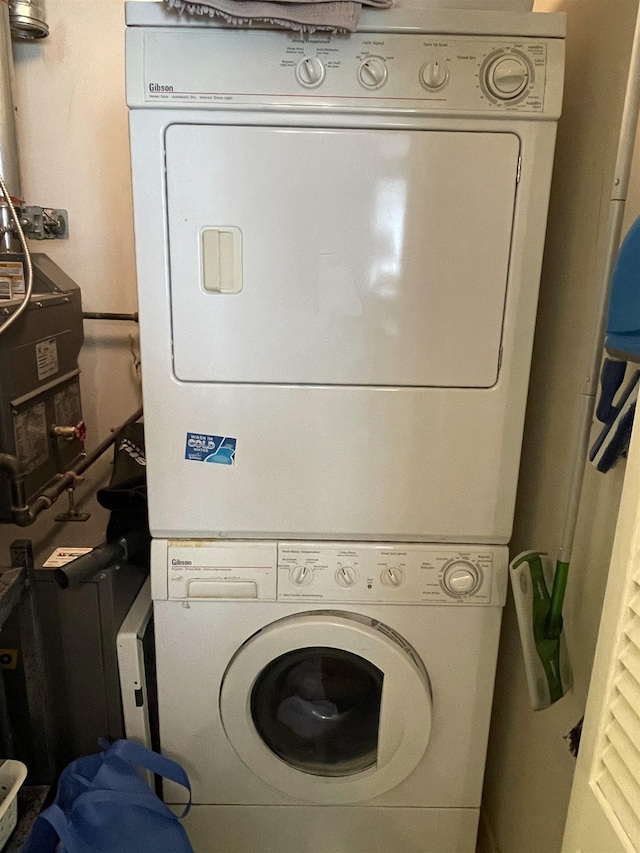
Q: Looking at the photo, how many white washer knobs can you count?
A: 4